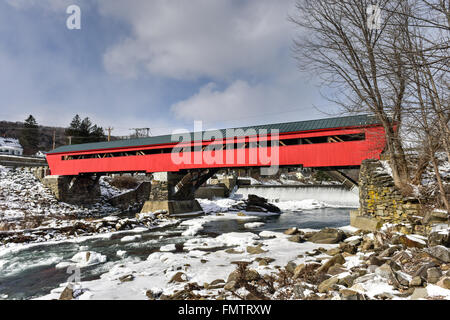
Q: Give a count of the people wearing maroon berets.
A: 0